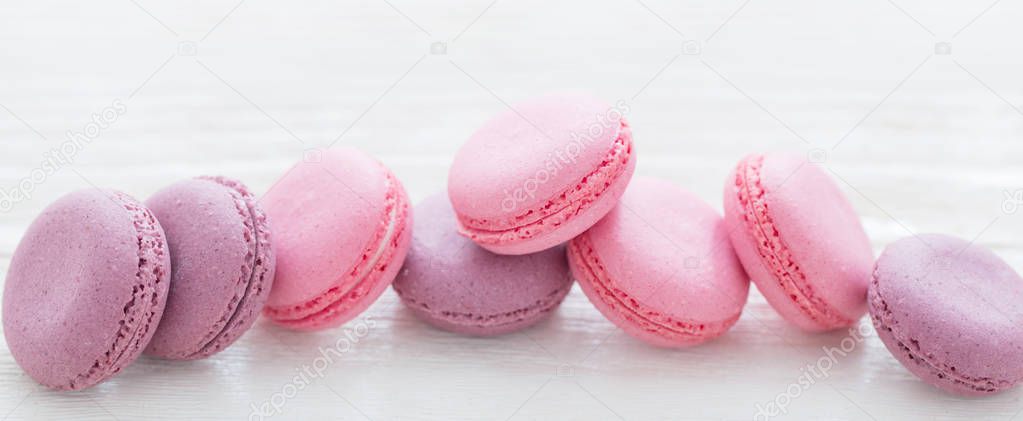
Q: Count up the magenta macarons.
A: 4